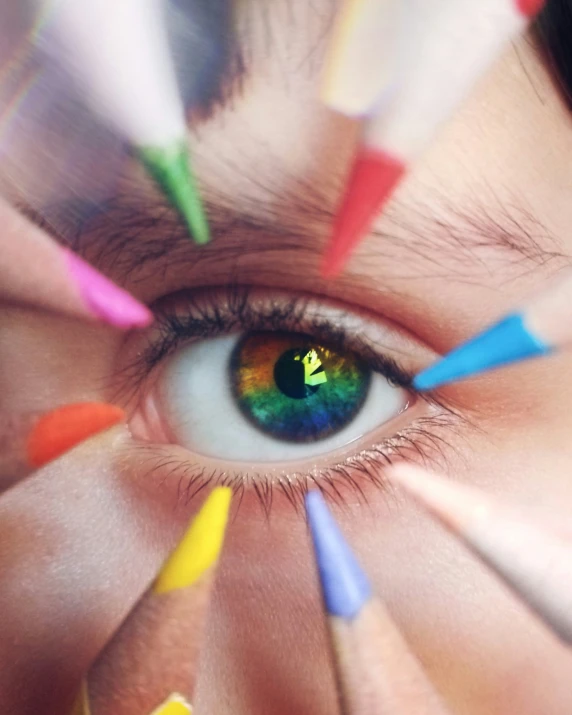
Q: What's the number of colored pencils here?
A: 8